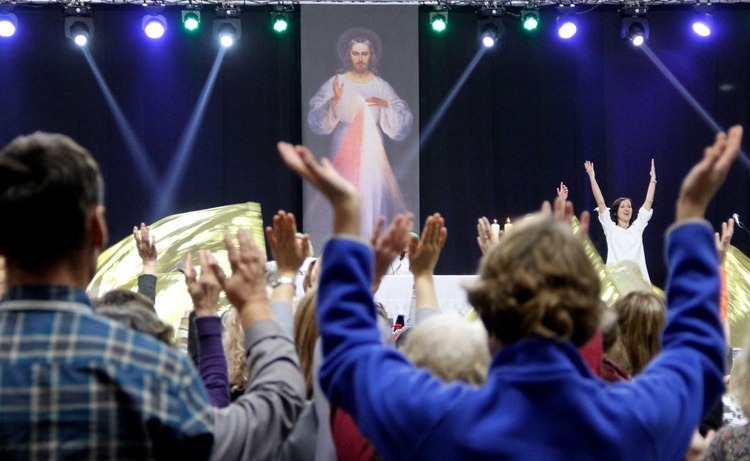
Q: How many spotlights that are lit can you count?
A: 12